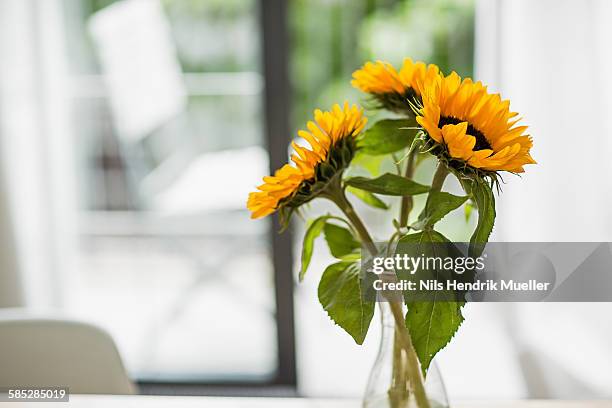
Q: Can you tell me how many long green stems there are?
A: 3